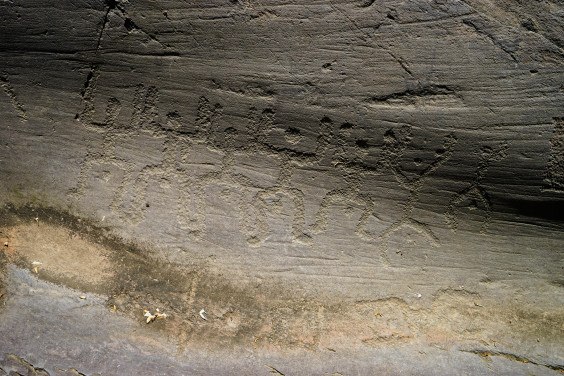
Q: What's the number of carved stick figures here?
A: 7